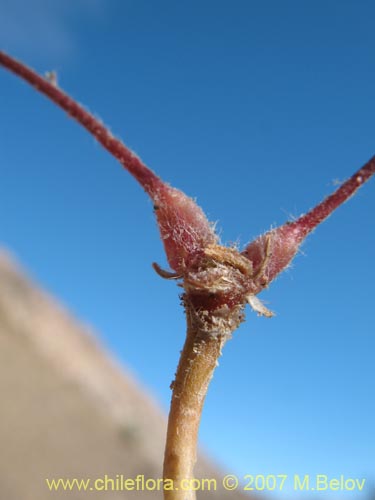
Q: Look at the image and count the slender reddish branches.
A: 2